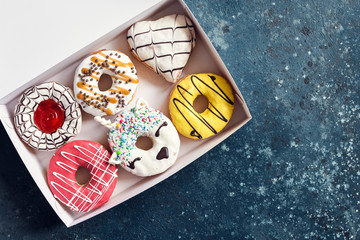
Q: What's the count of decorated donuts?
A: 6